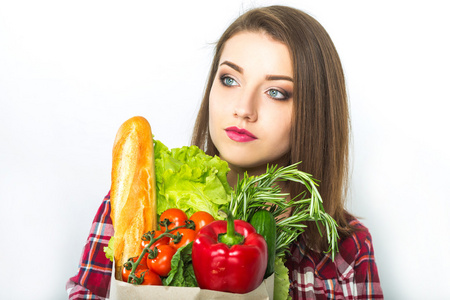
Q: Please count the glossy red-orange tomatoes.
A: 7